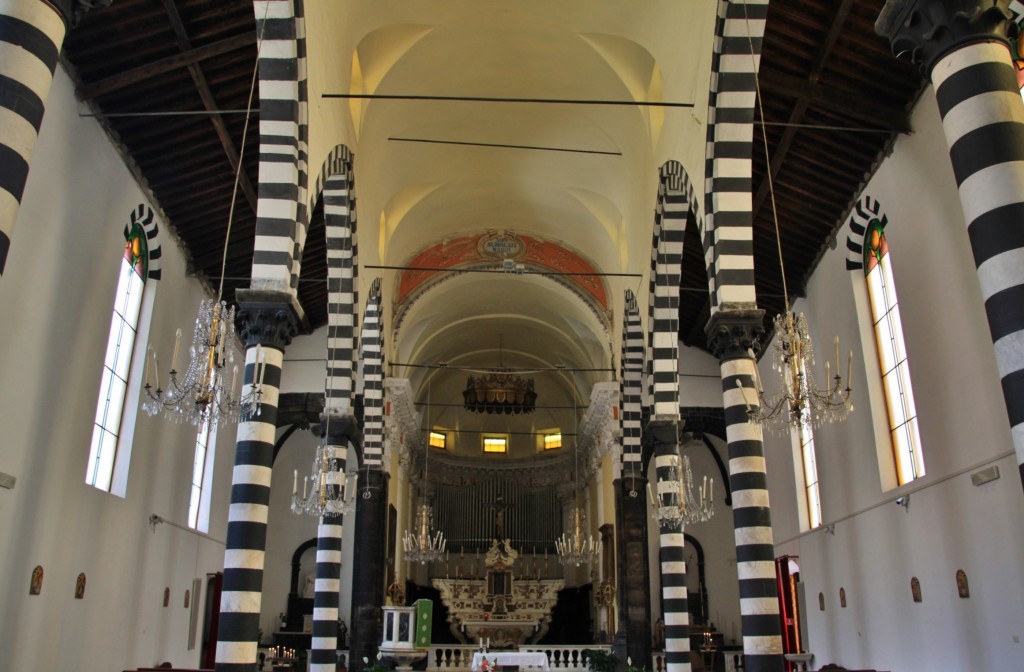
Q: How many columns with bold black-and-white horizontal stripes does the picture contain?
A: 6